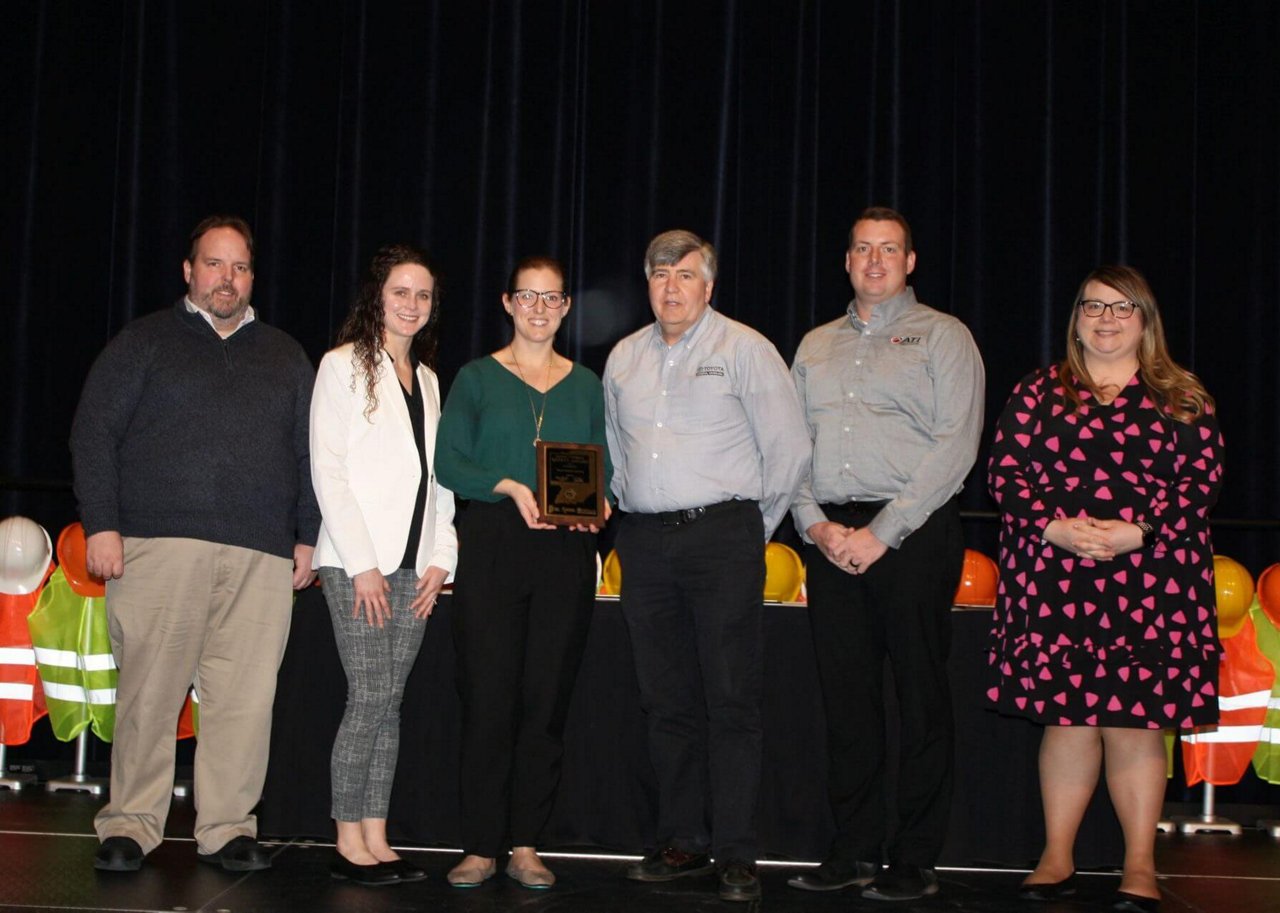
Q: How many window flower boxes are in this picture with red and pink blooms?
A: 0